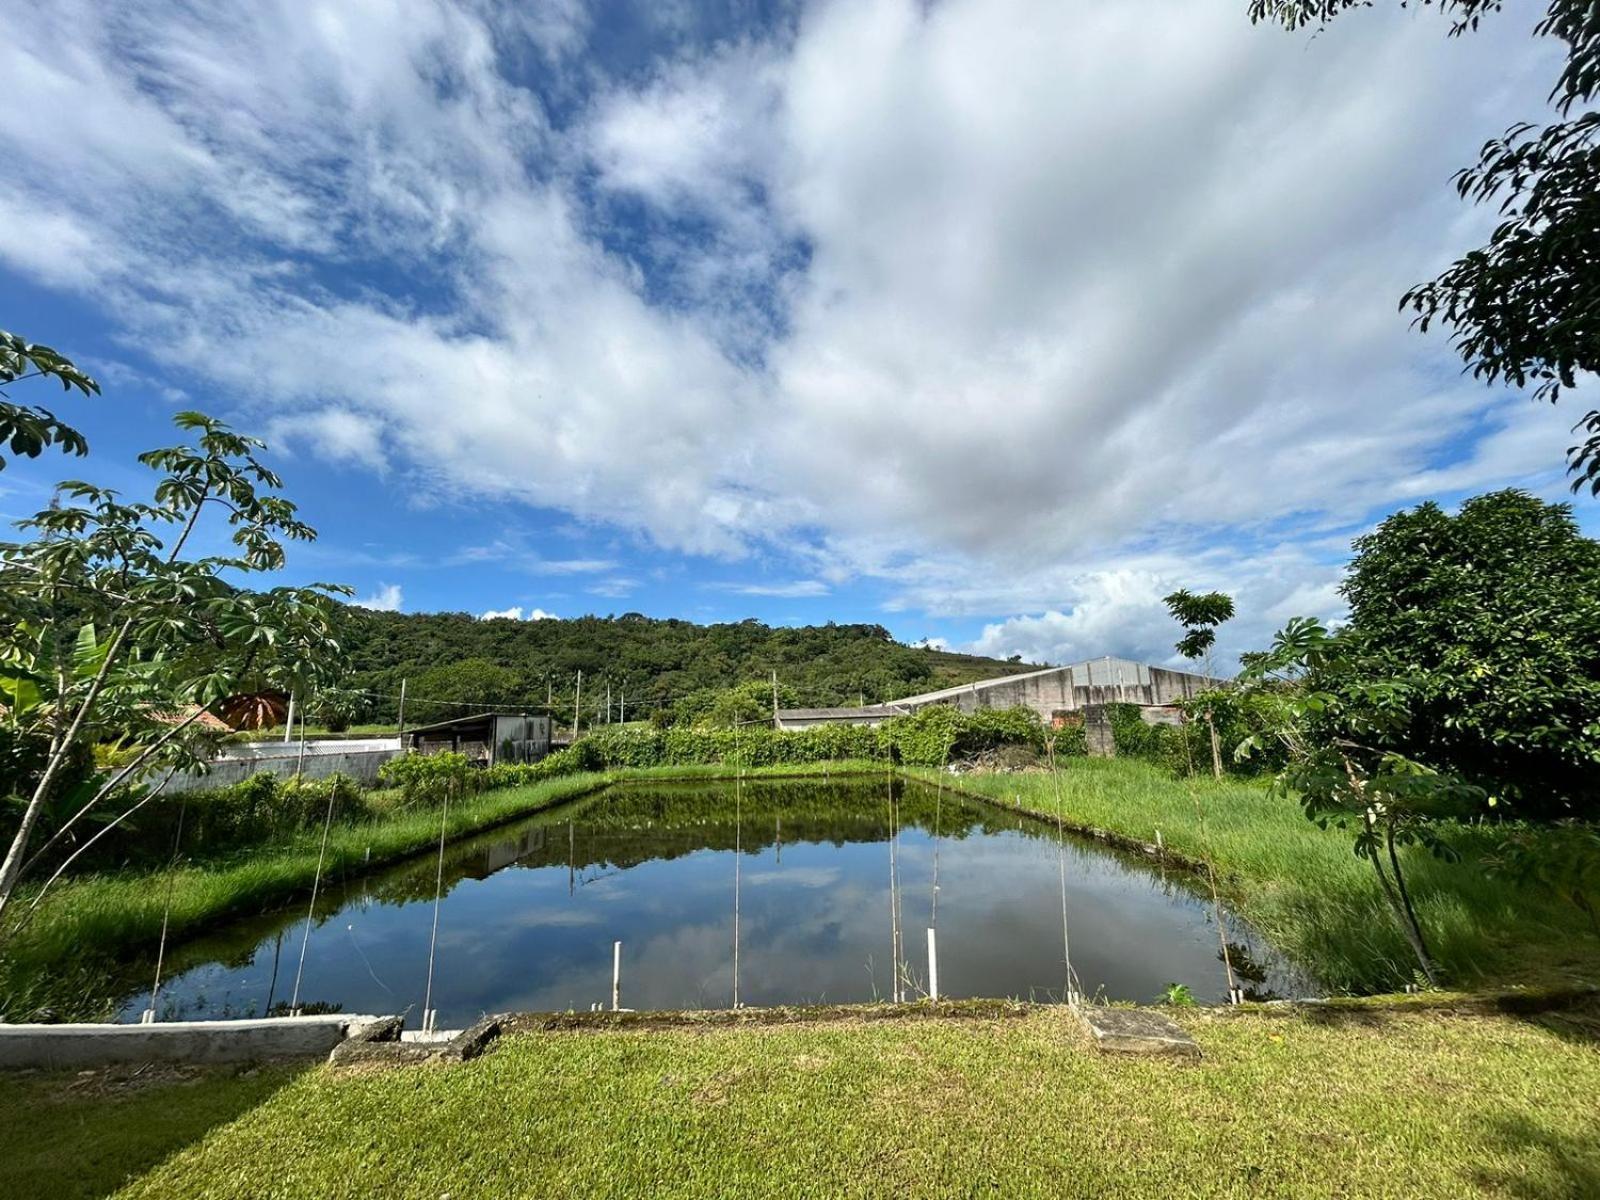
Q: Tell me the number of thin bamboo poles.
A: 9